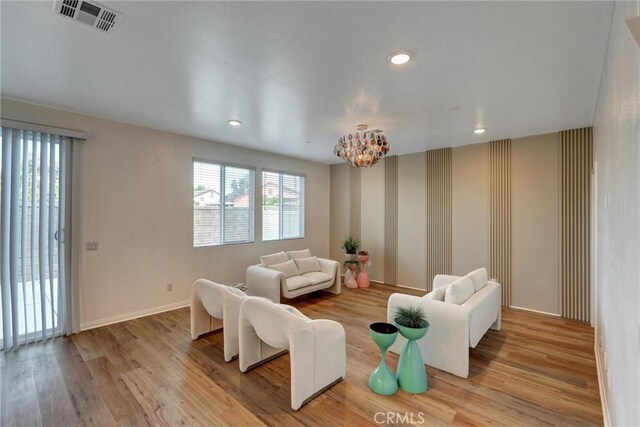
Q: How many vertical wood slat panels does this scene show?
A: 5